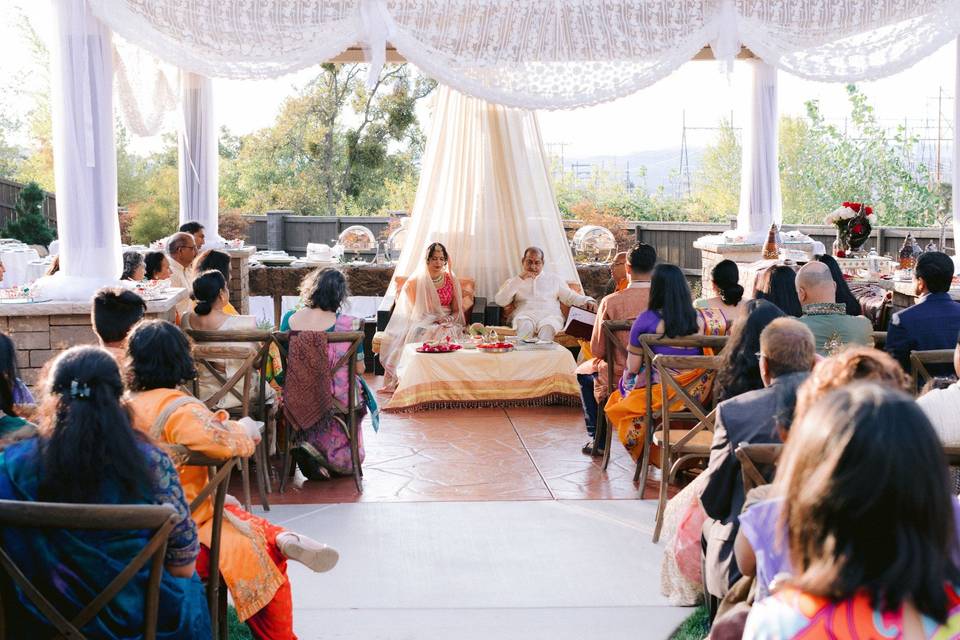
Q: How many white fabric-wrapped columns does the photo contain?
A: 4